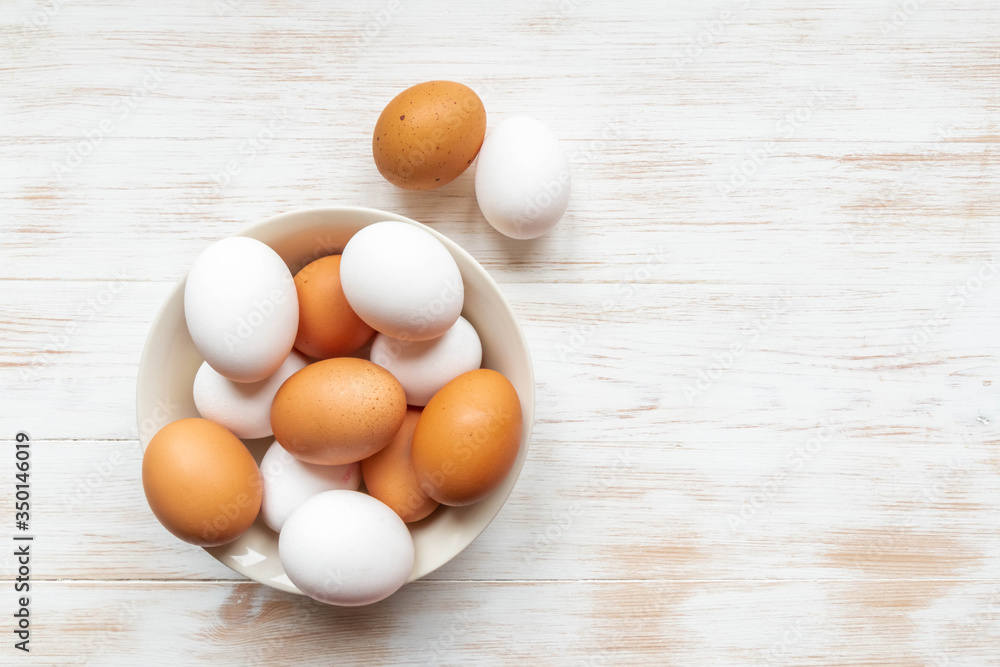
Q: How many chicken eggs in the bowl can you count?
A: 11